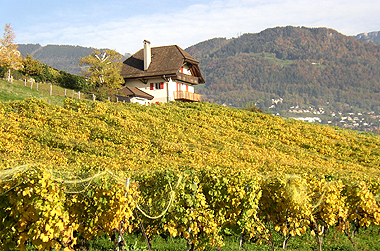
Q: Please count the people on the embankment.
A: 0